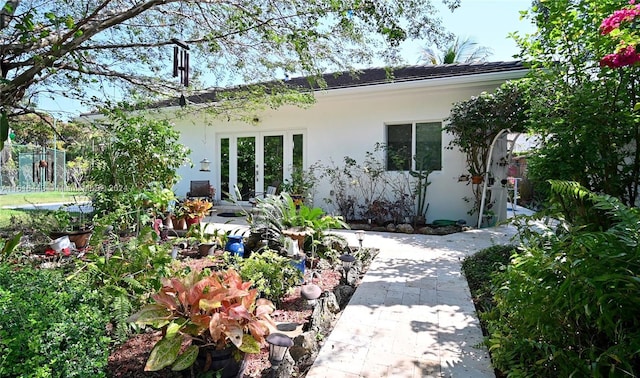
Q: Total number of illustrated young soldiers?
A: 0